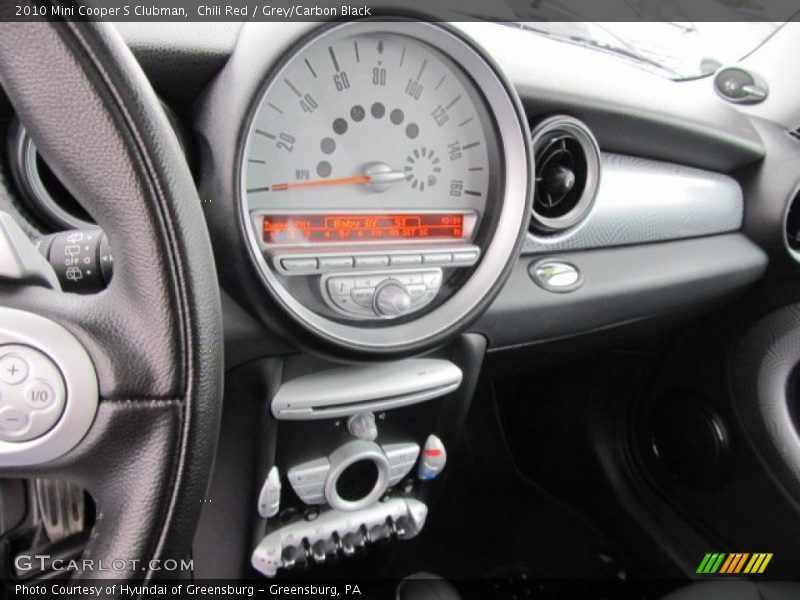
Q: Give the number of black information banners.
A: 2